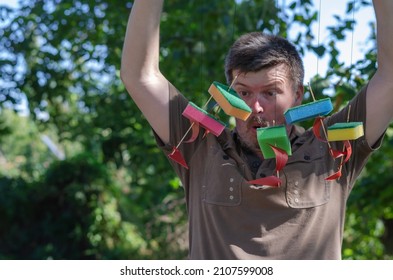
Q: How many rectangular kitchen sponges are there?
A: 5